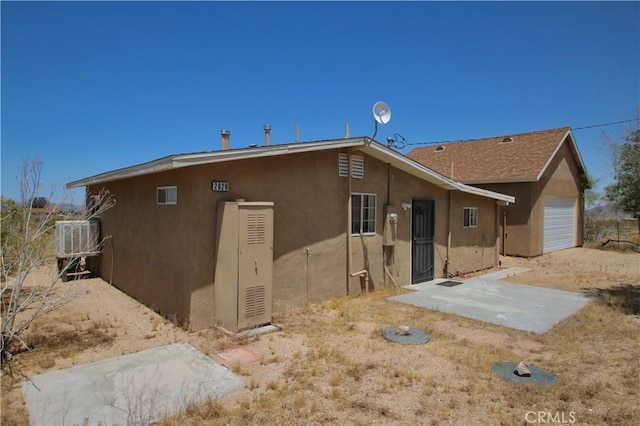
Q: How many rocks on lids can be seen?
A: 2